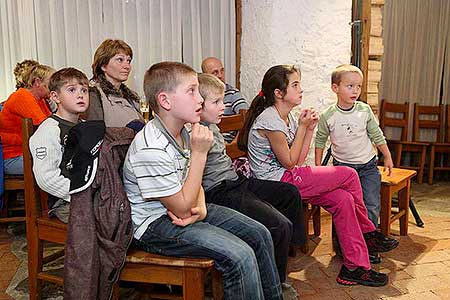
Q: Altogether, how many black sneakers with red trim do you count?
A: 2